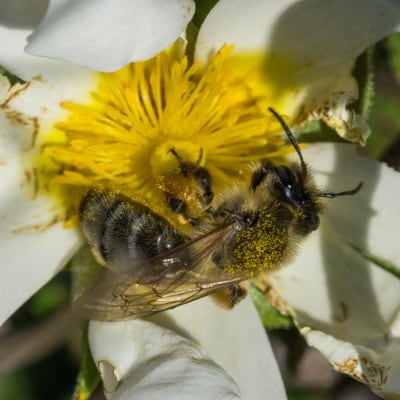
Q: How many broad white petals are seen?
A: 5